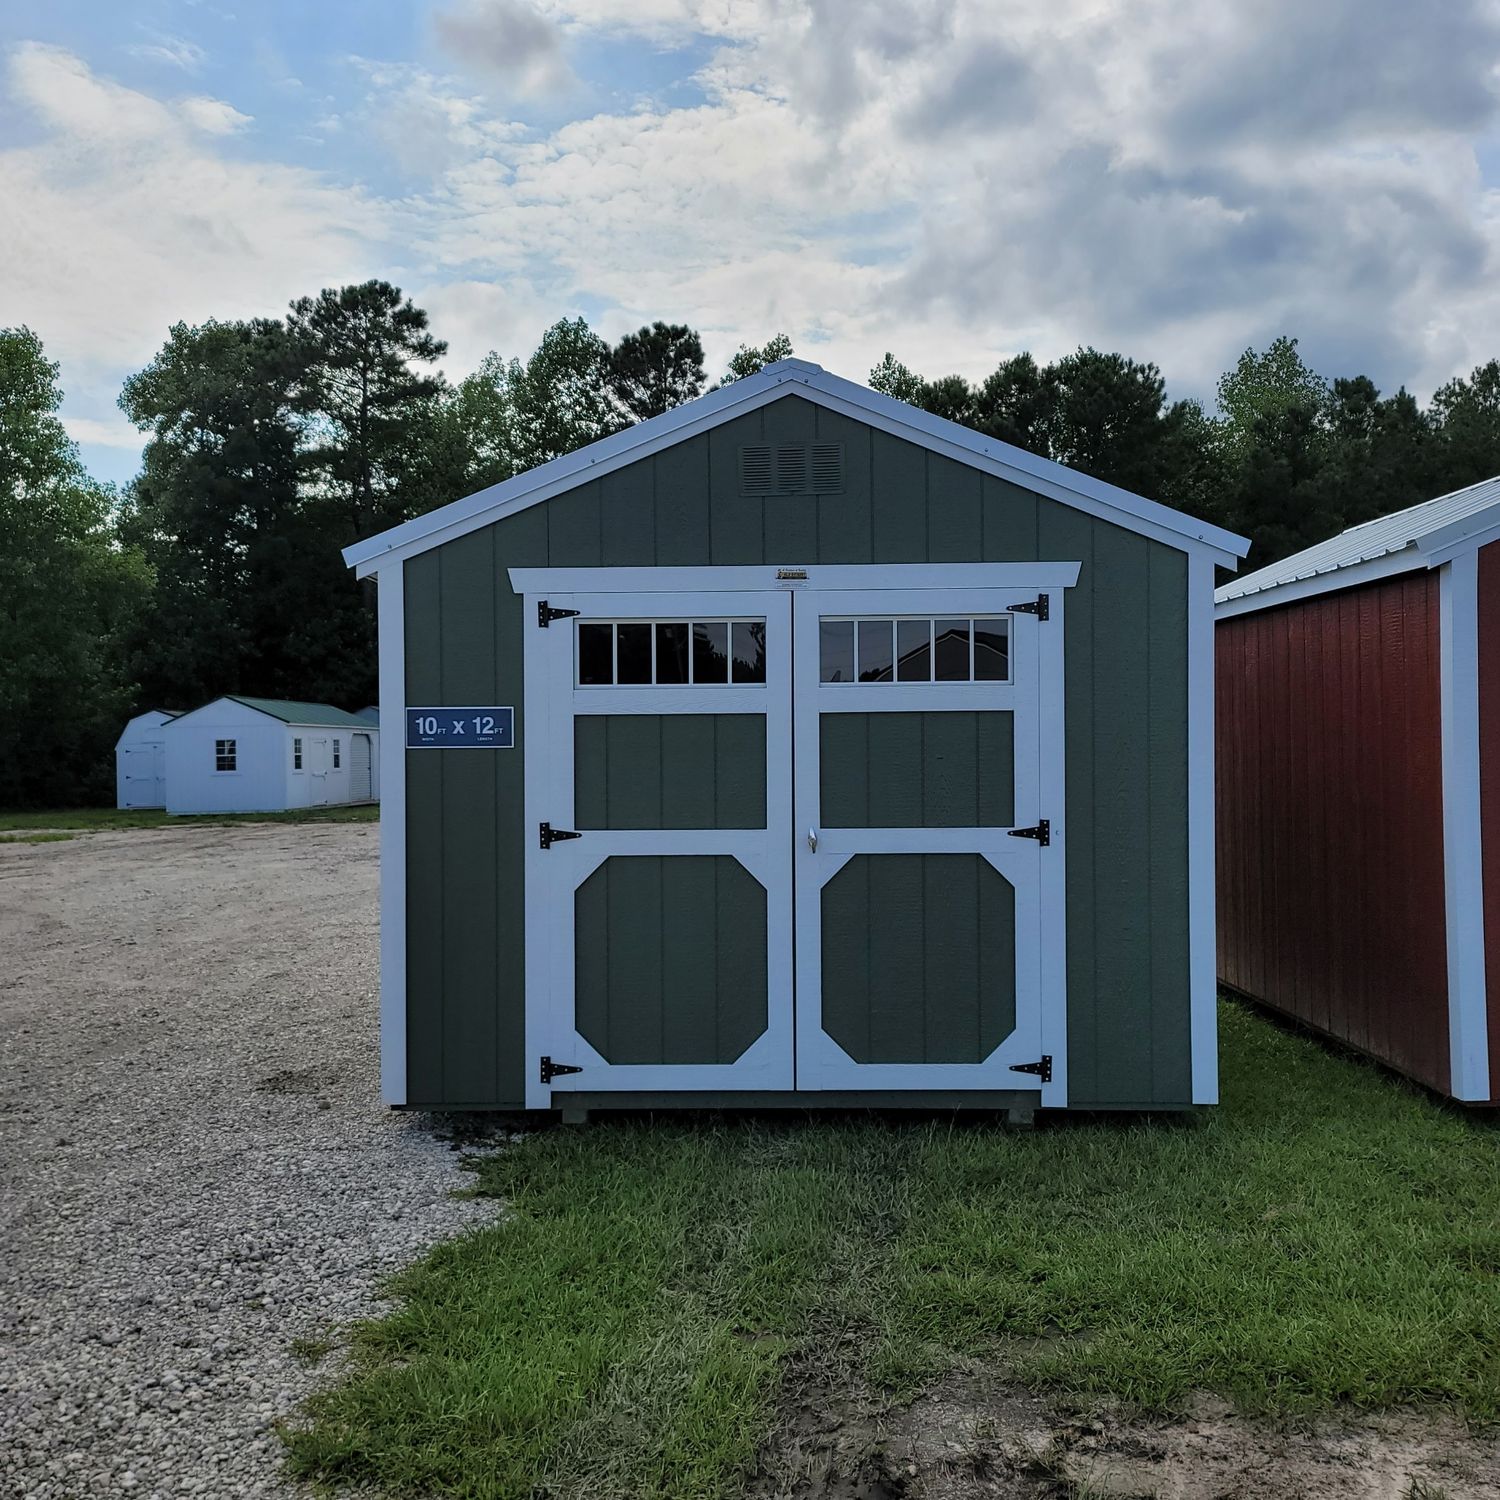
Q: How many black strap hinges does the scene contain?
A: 6